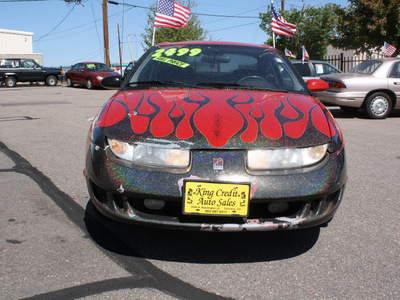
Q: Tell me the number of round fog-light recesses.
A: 2